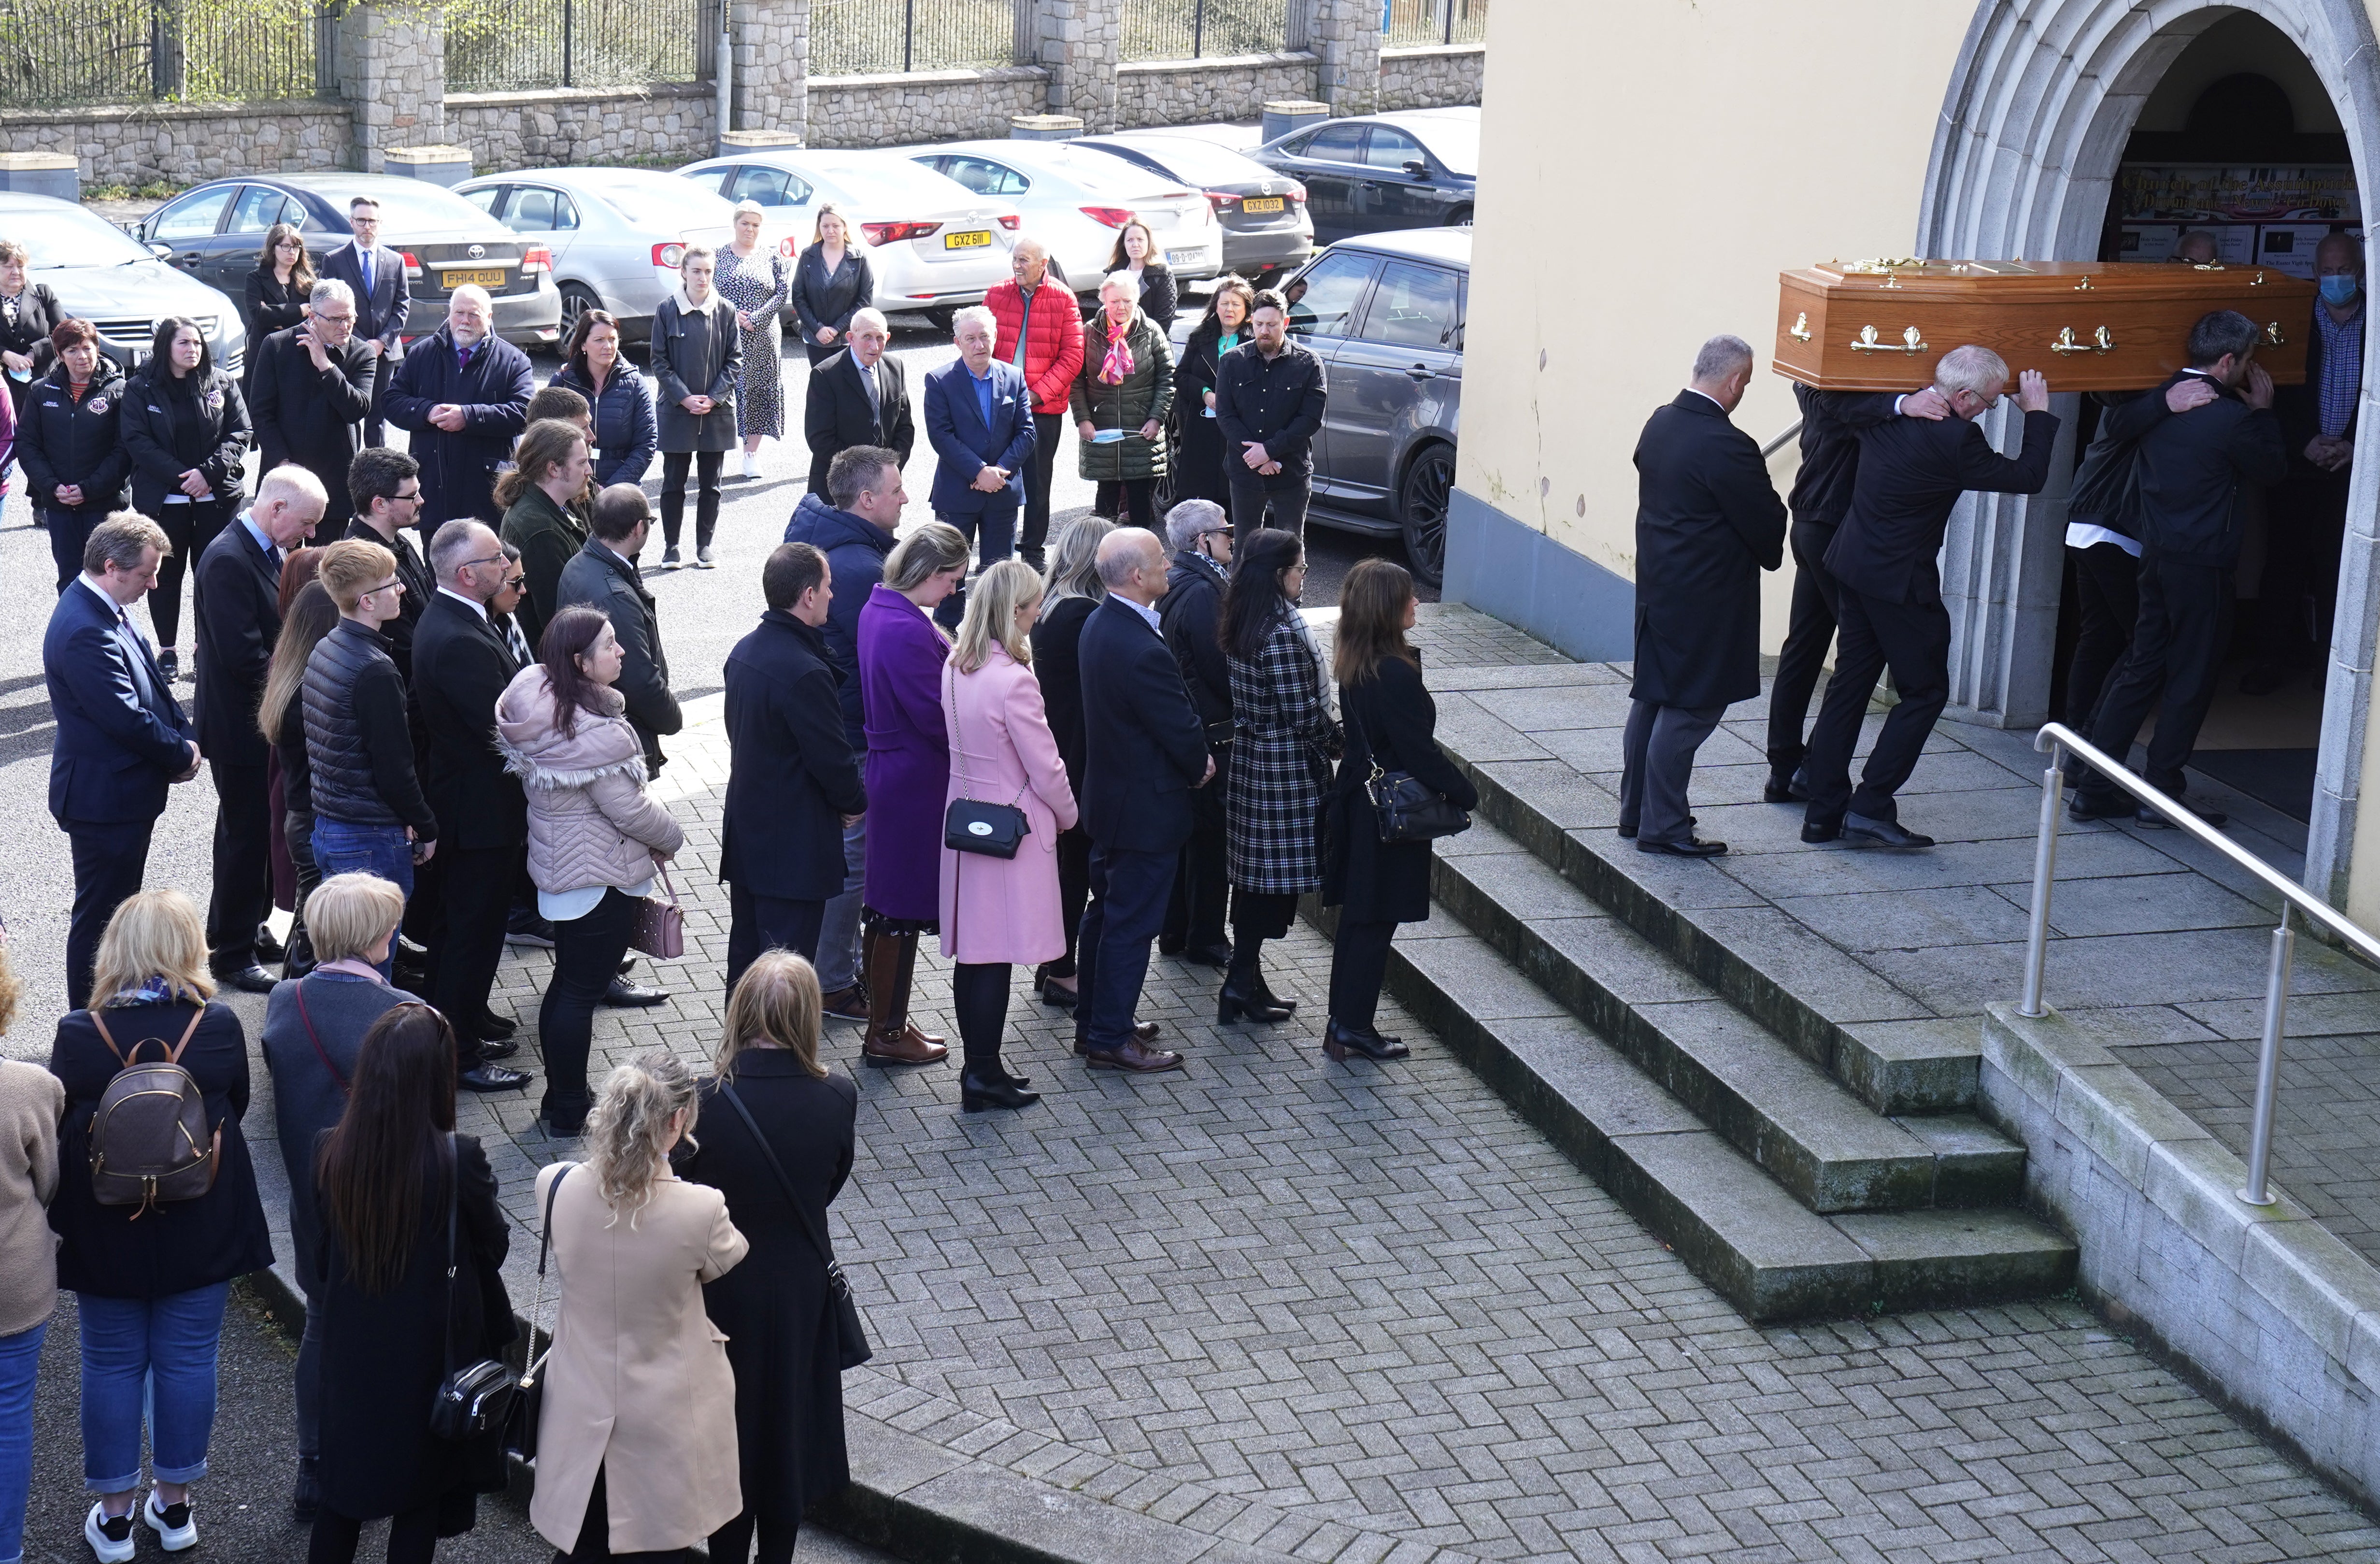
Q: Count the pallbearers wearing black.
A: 4